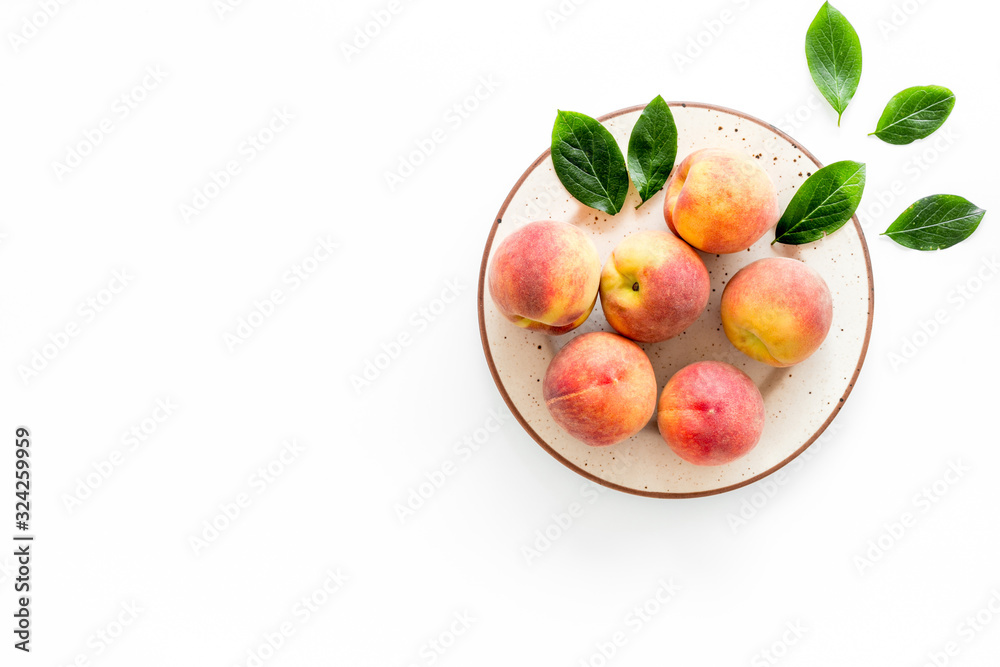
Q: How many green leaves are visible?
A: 6